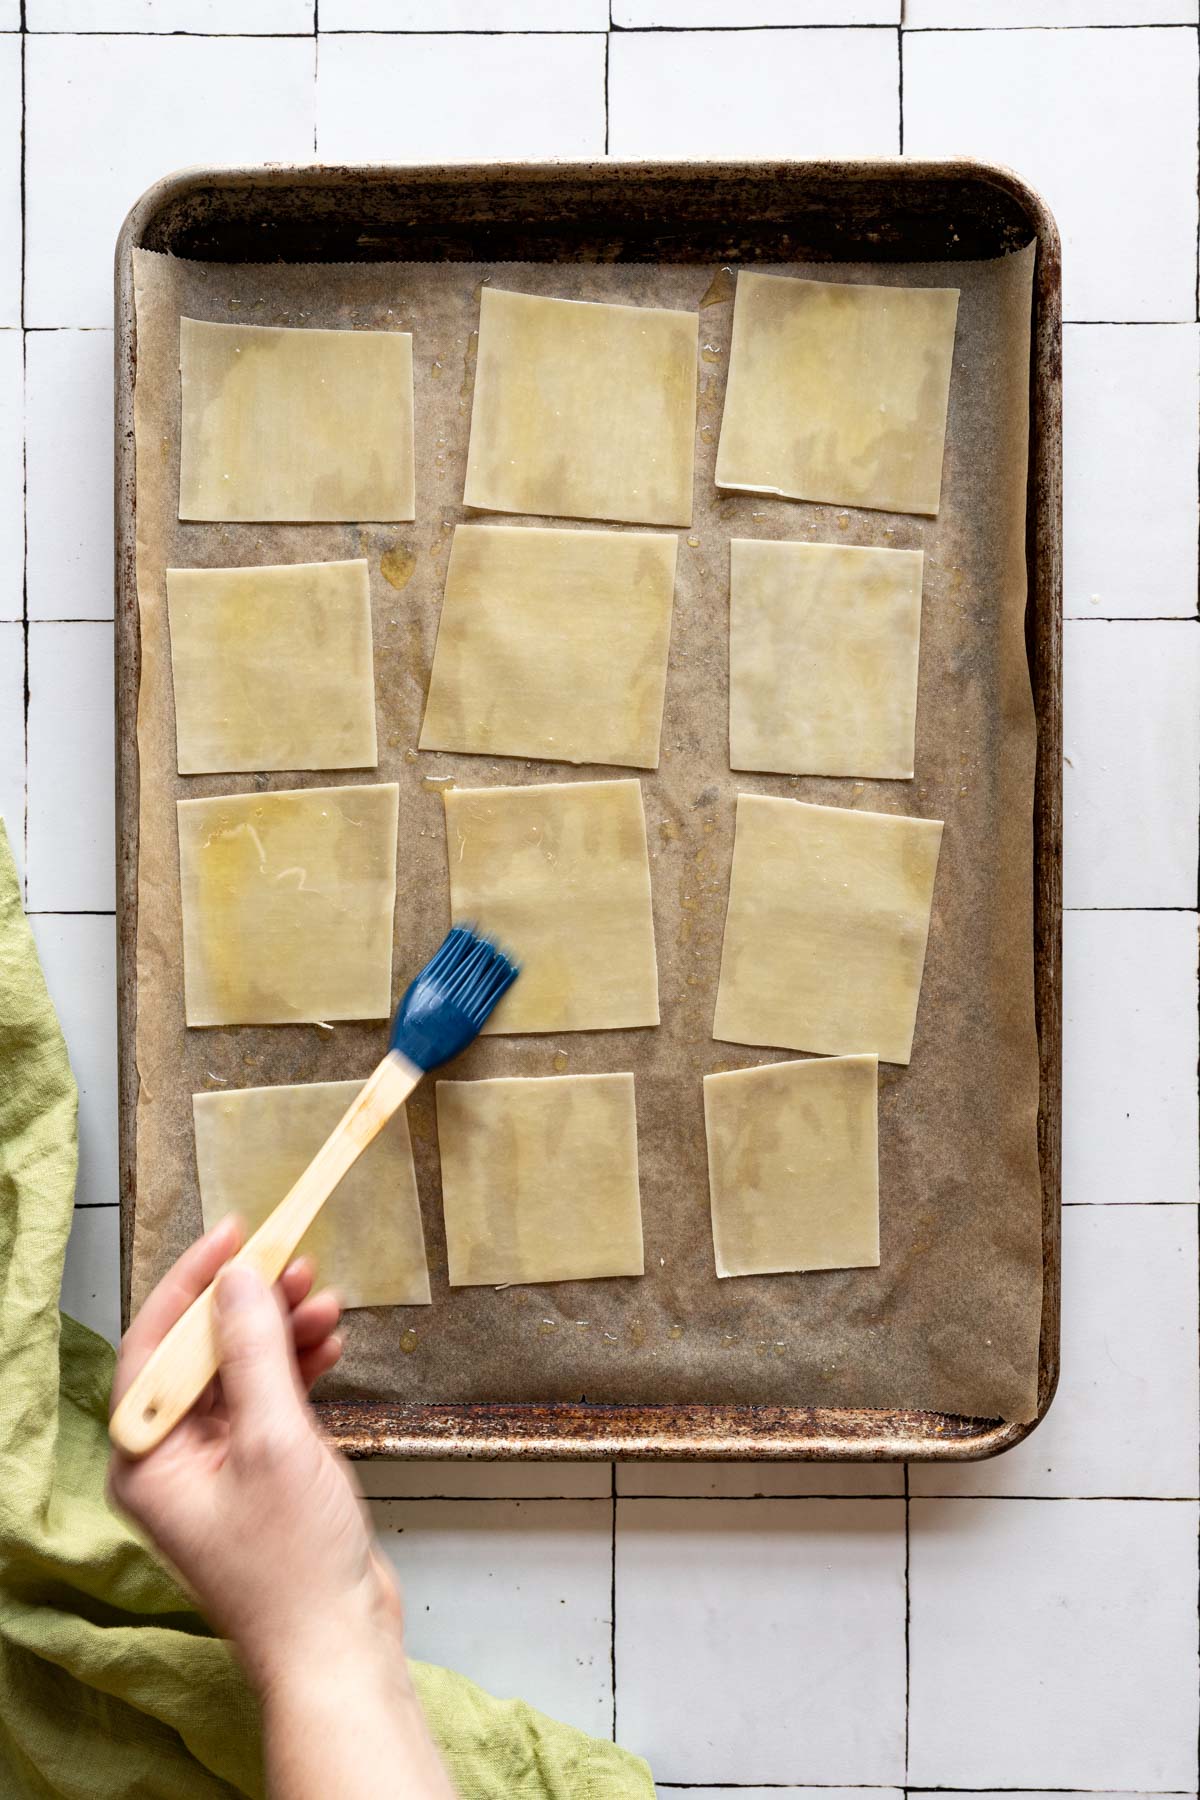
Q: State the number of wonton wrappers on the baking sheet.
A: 12